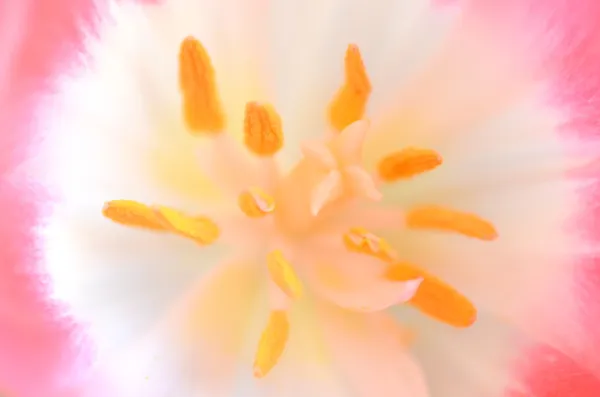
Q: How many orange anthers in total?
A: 11